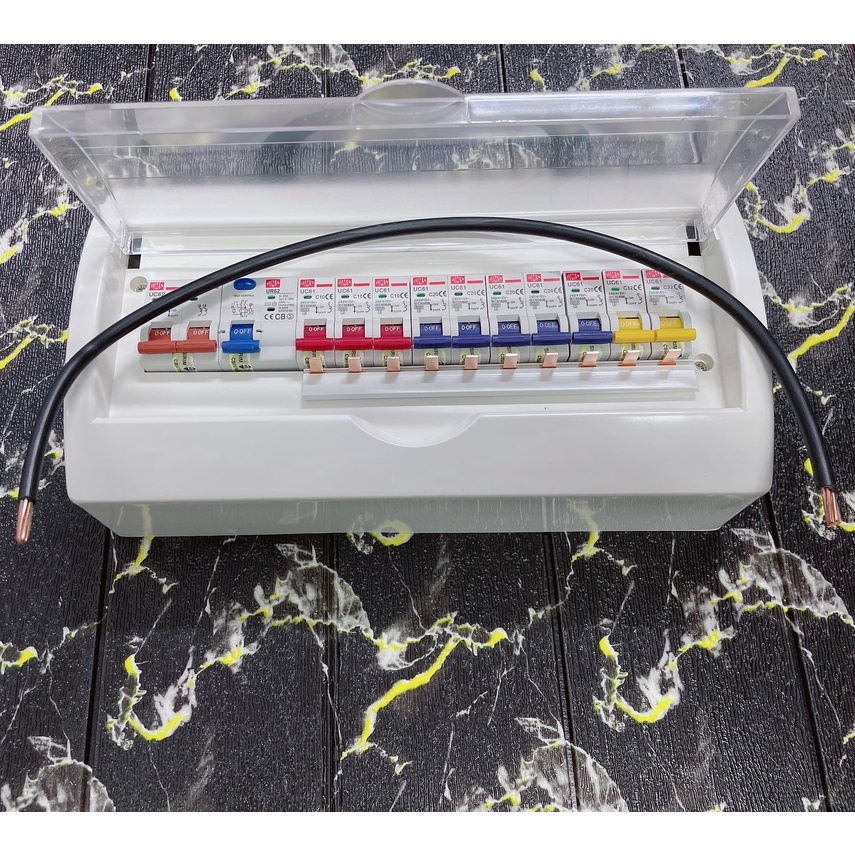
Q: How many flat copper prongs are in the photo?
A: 10